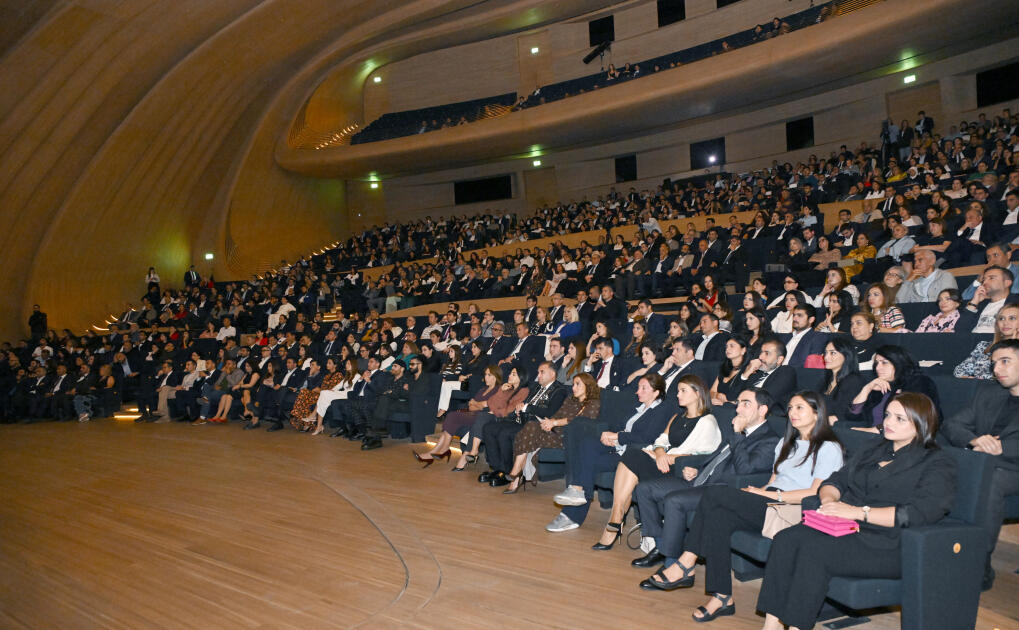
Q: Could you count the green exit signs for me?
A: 6